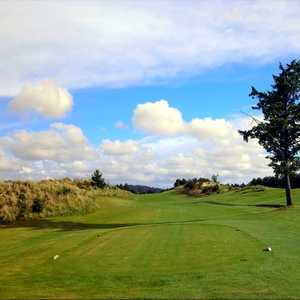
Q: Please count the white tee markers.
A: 2